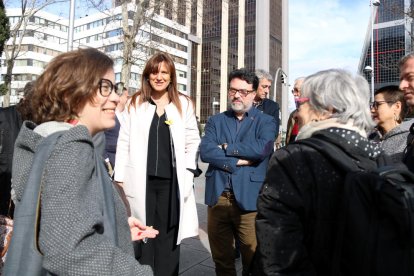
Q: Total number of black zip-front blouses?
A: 1